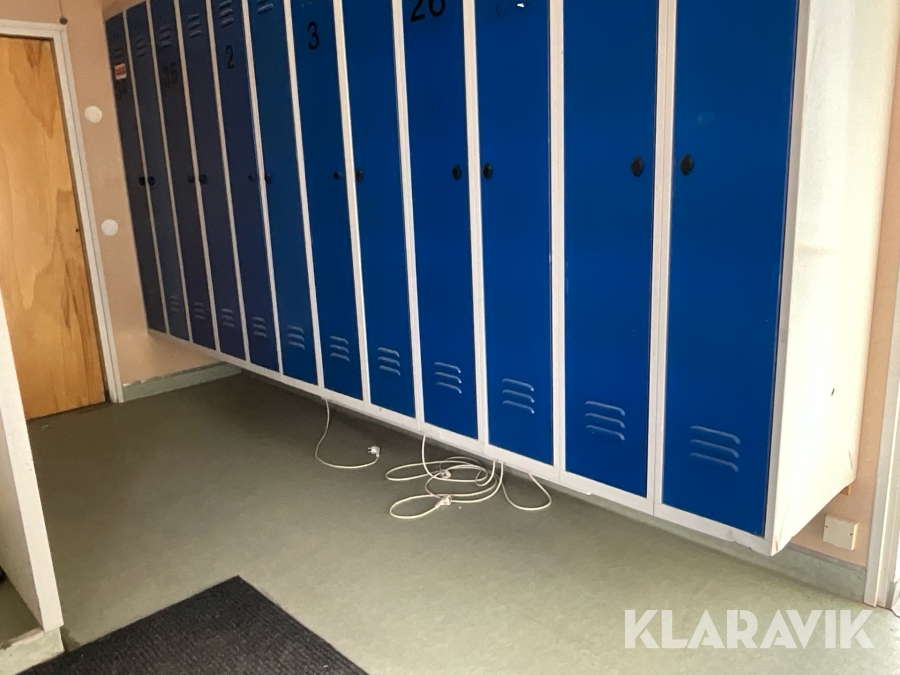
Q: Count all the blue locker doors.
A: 12